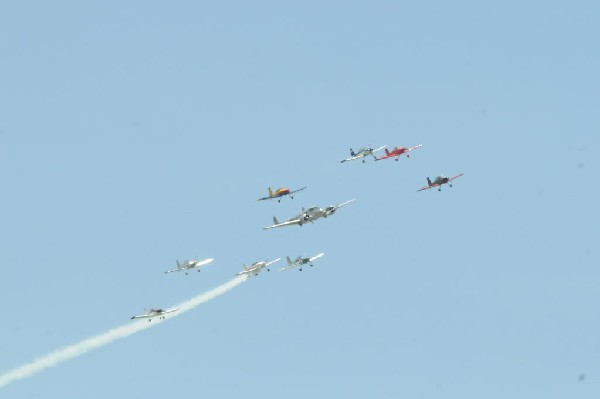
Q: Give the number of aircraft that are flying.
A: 9